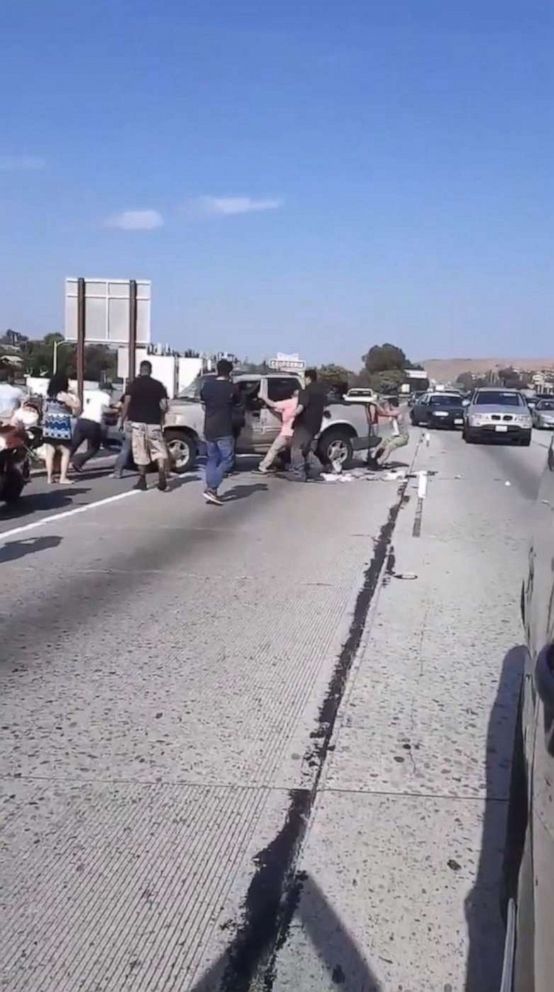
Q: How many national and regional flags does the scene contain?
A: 0